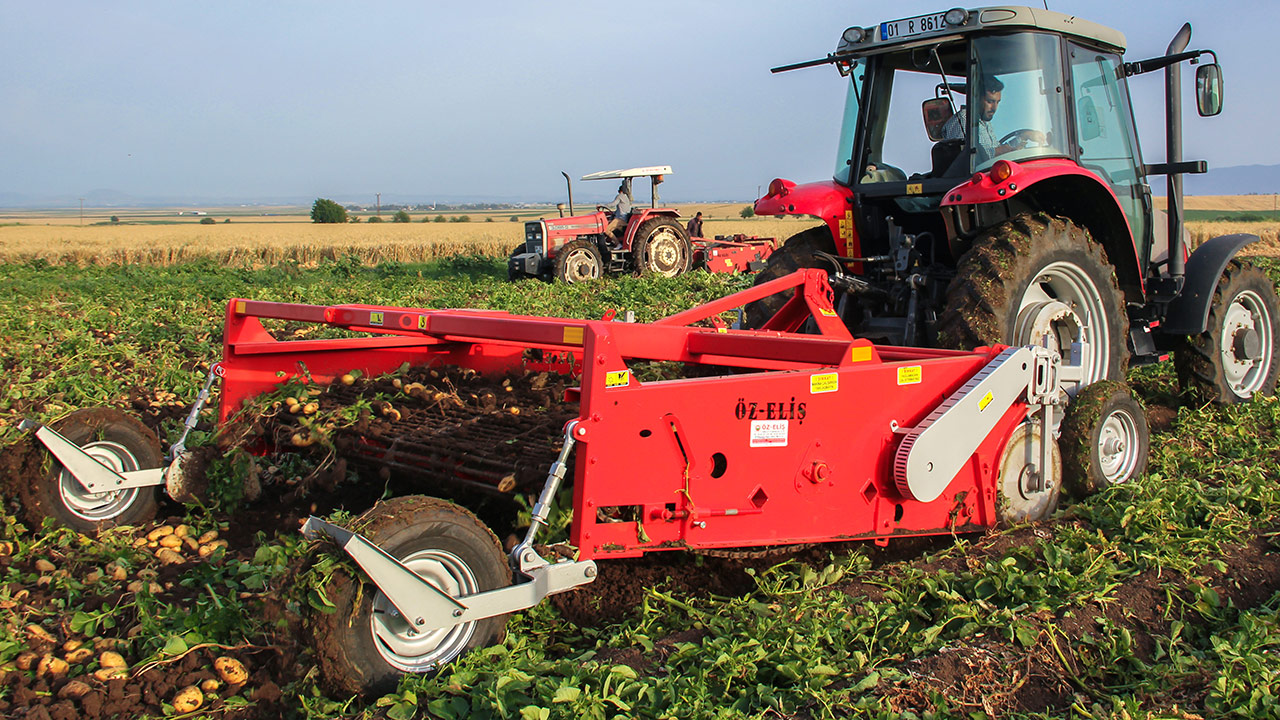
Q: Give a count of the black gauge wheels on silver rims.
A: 3